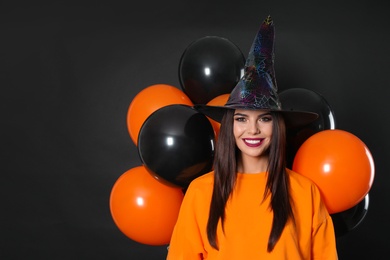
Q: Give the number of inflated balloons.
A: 8